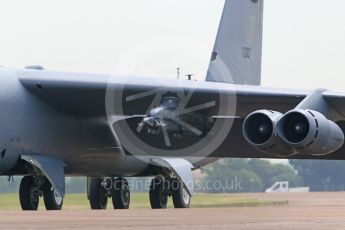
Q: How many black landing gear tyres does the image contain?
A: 6